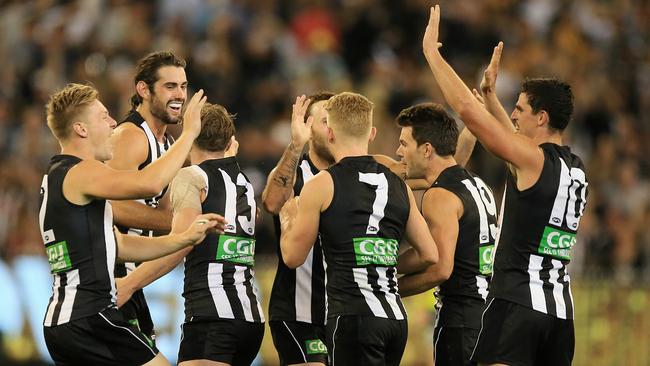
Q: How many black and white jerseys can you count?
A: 7